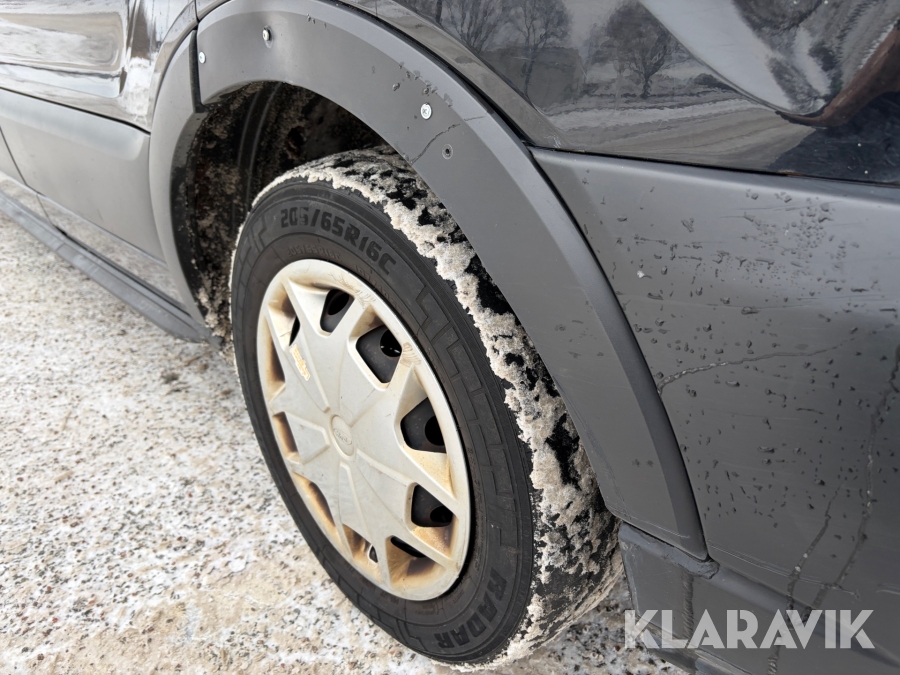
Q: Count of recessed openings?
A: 10